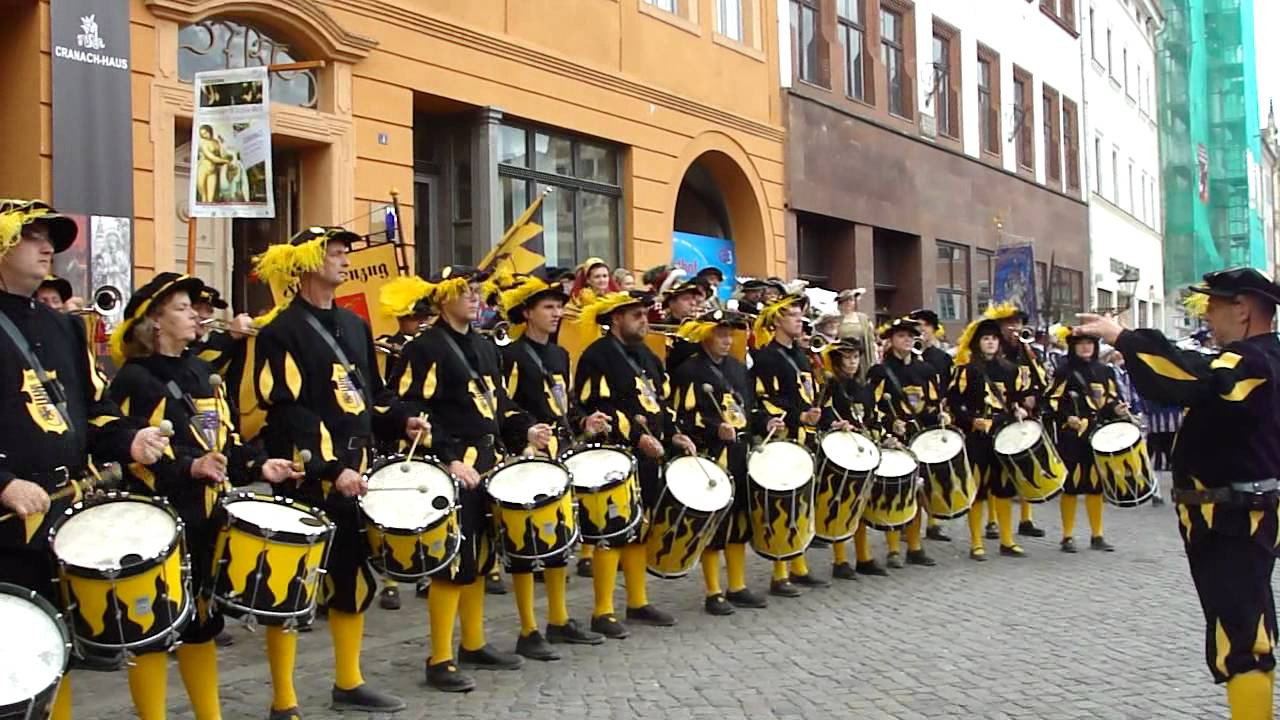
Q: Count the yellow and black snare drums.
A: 13